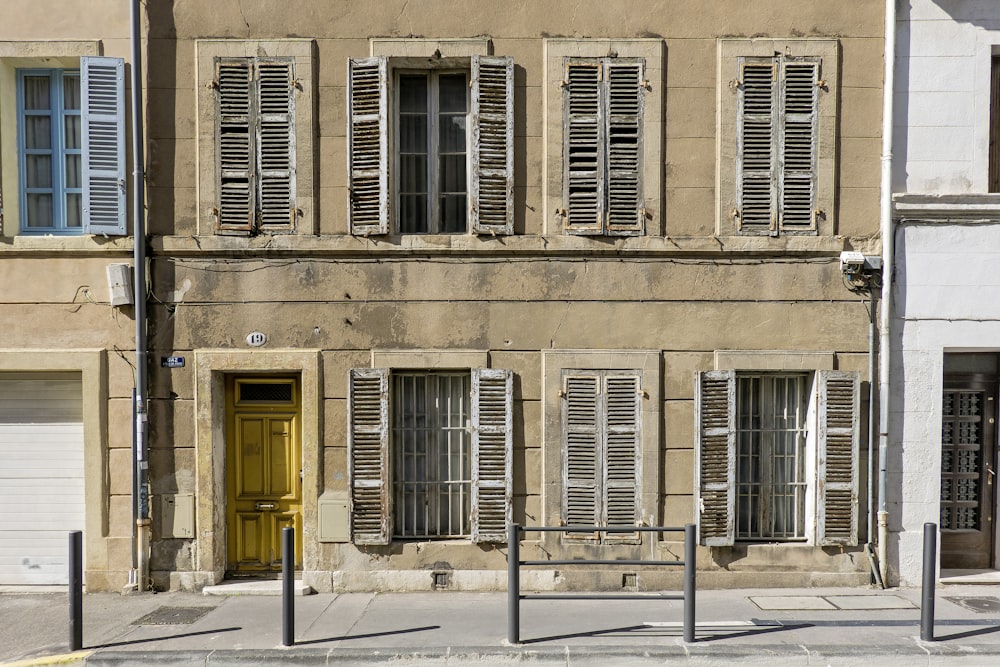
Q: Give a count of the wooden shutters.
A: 15